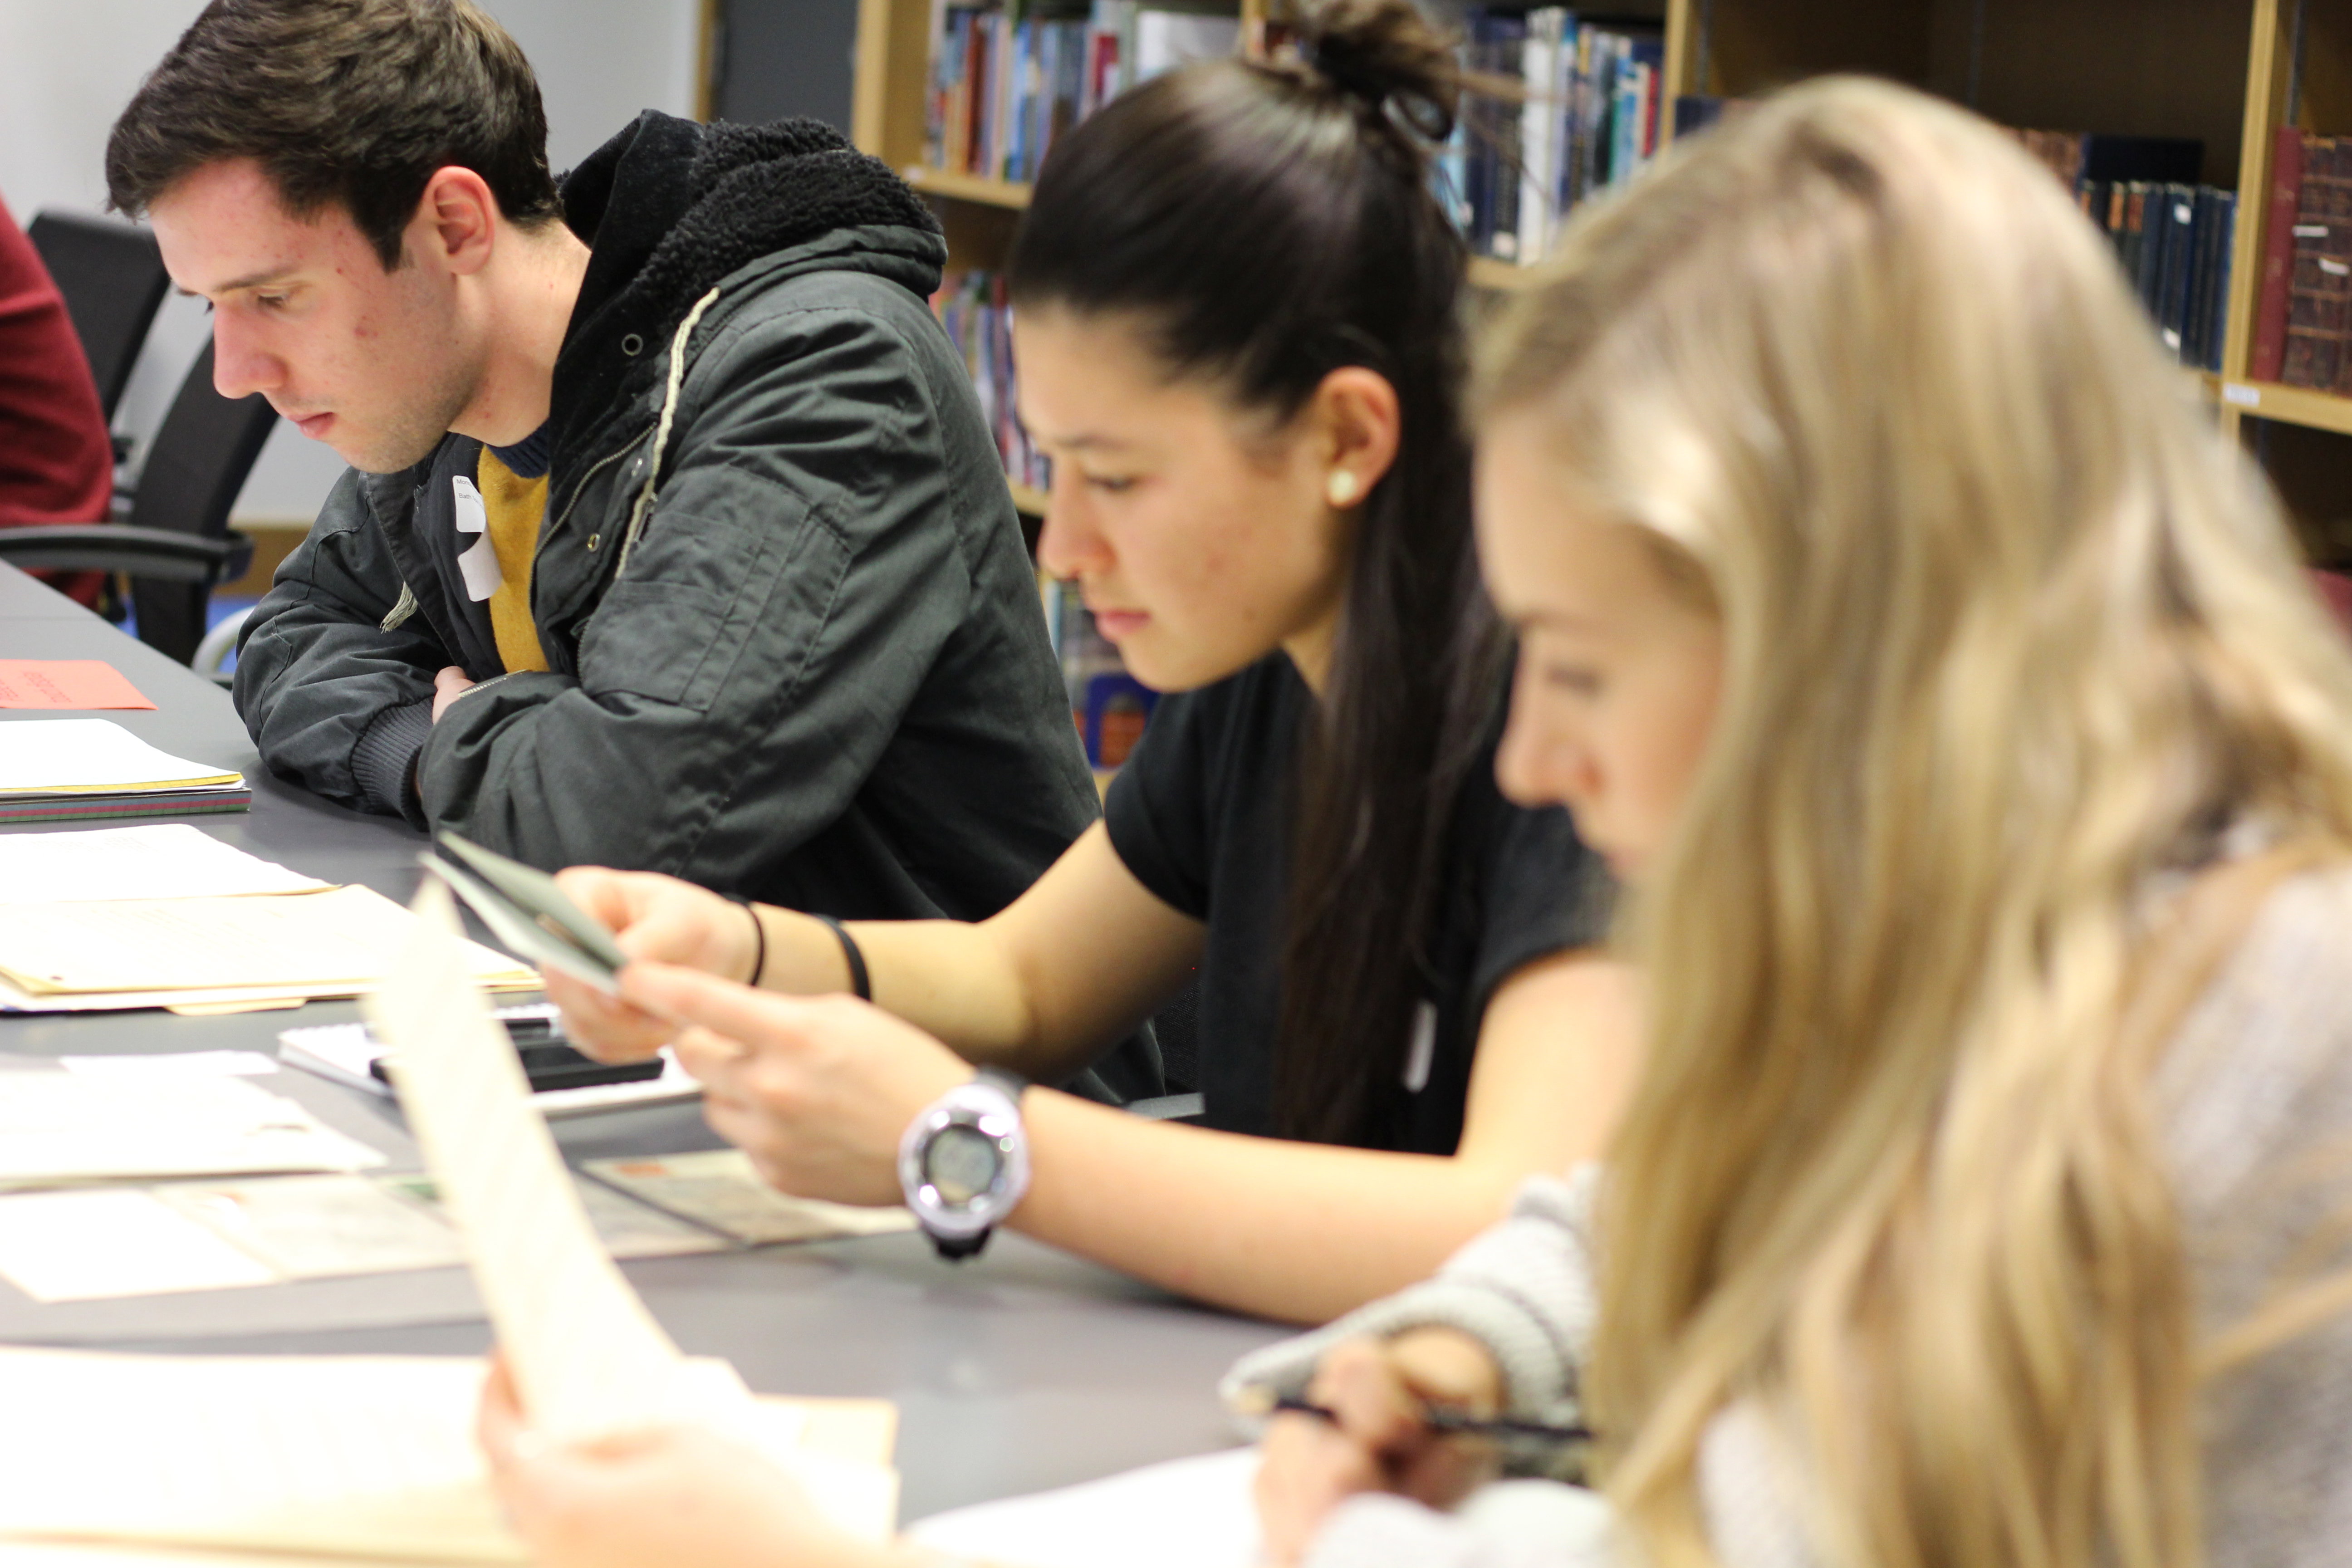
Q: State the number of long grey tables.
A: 1